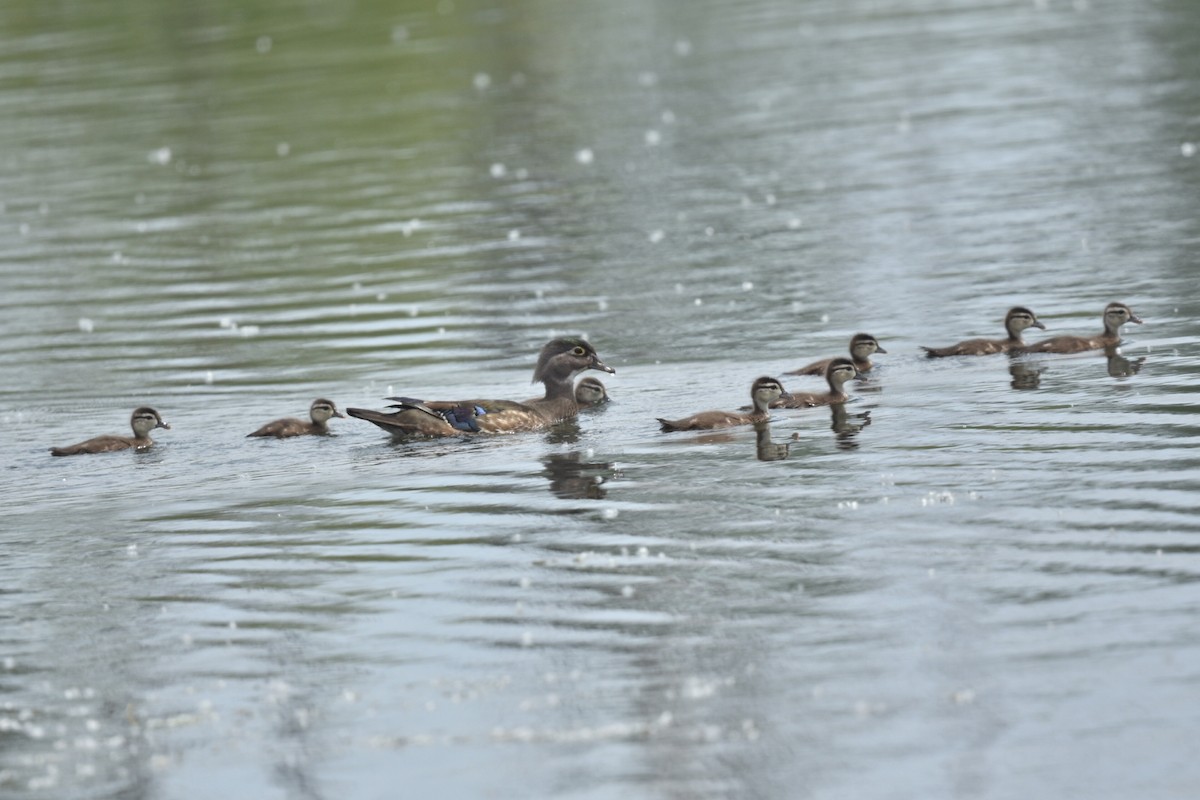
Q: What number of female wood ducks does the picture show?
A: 1